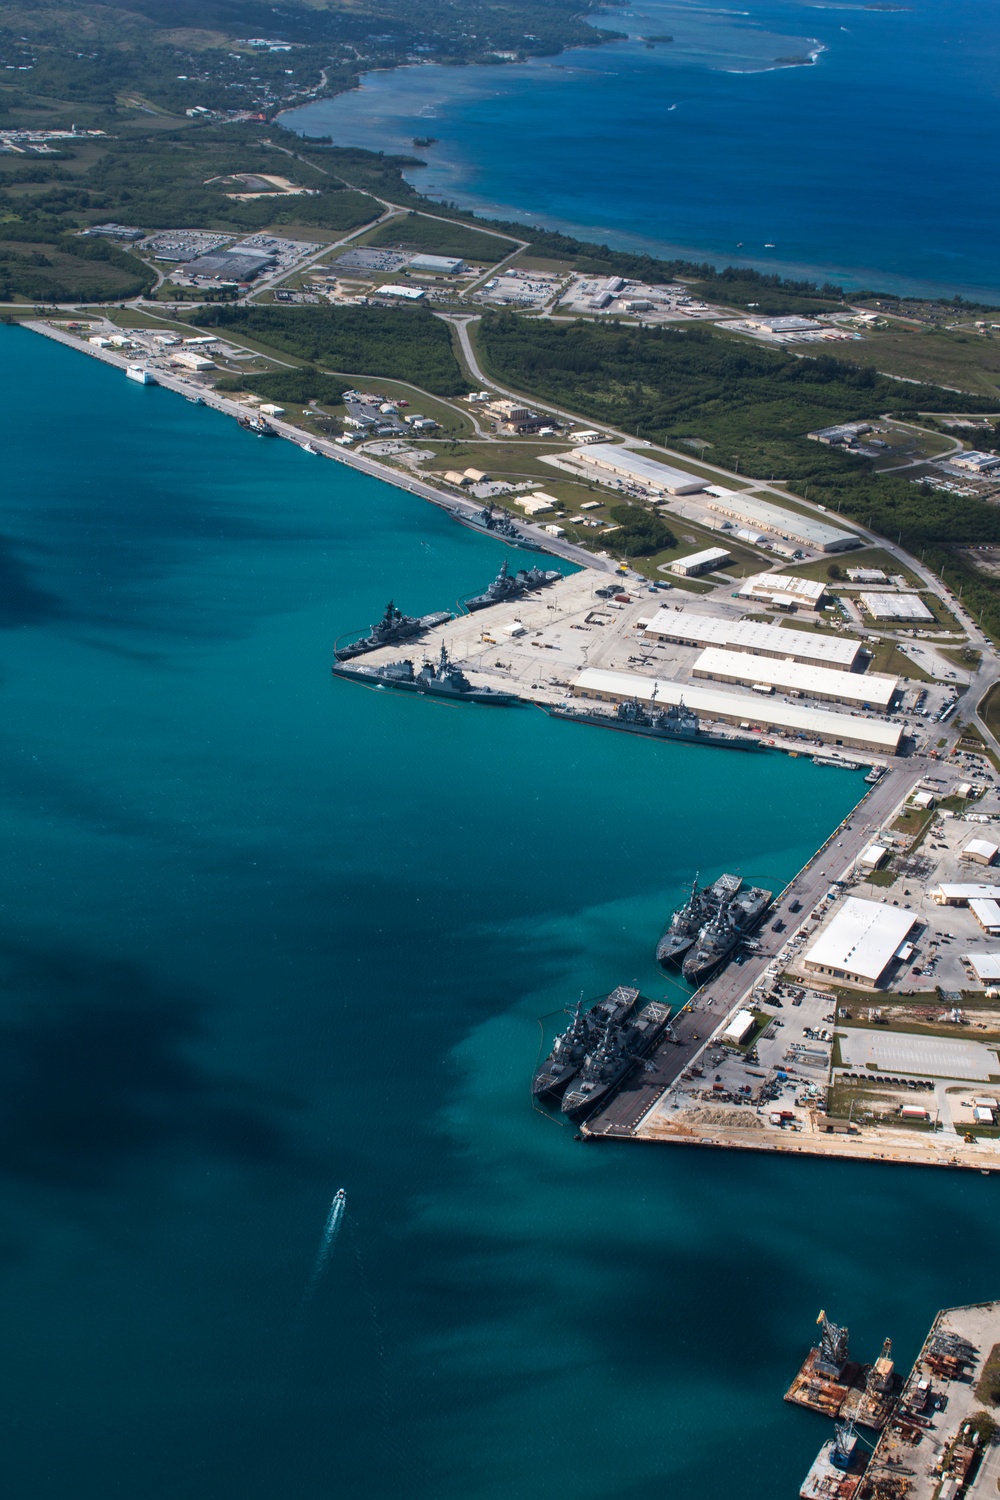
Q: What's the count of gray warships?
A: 9